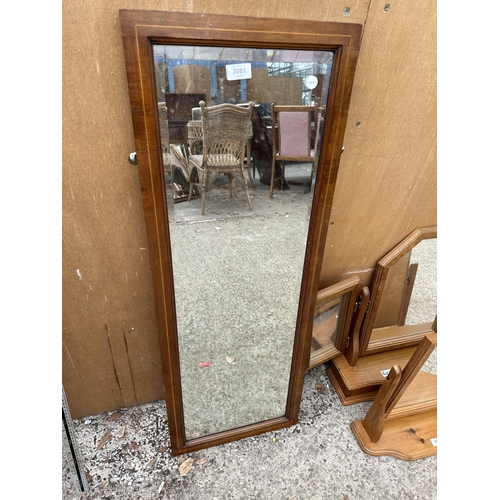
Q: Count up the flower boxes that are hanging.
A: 0